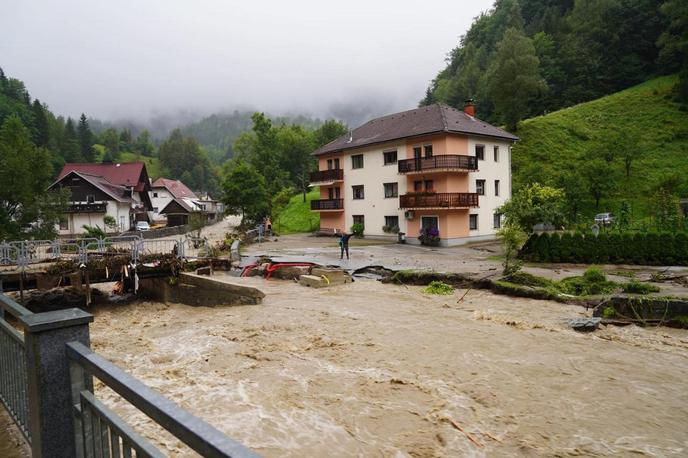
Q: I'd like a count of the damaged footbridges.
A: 1